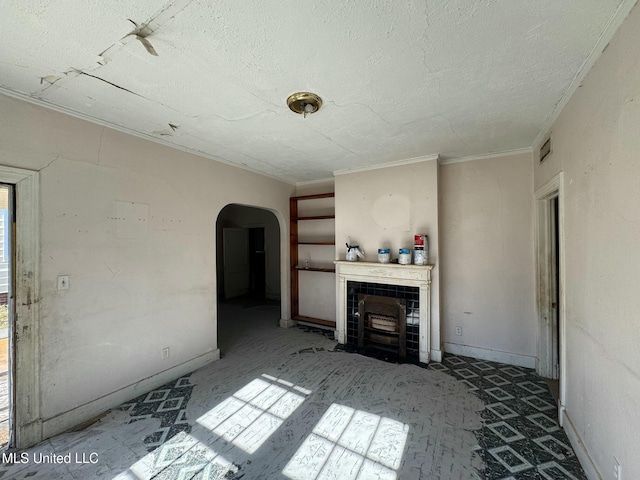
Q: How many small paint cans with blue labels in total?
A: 2